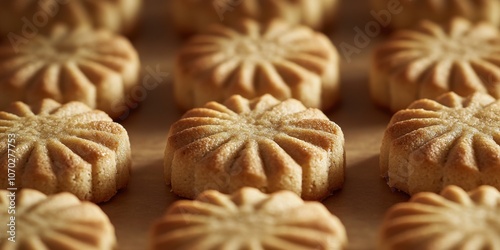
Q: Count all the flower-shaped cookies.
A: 12